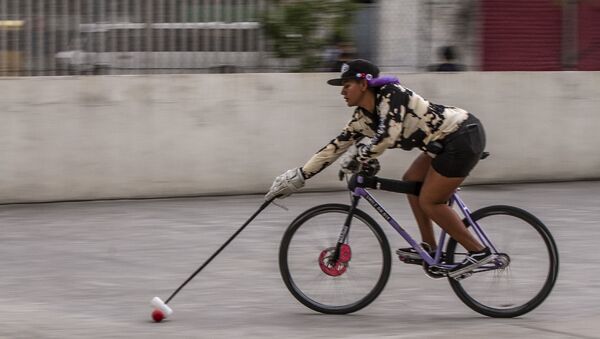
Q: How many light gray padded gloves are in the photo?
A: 2